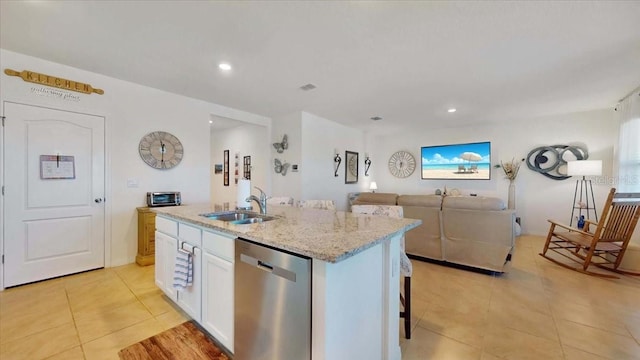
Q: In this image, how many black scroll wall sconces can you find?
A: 2